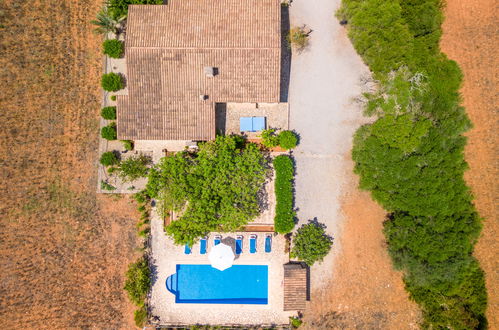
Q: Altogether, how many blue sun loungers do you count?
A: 6